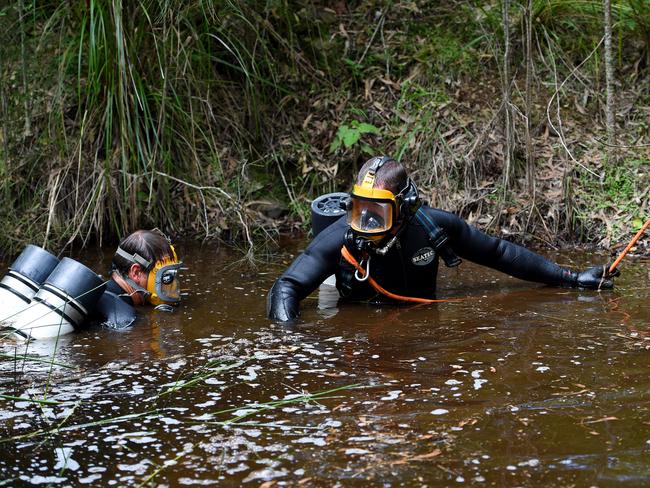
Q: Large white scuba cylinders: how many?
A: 2